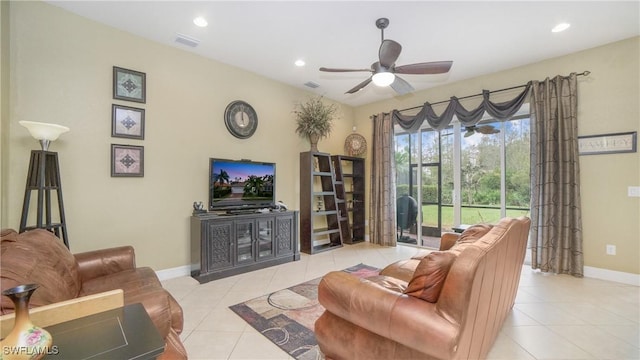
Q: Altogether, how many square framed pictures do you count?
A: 3